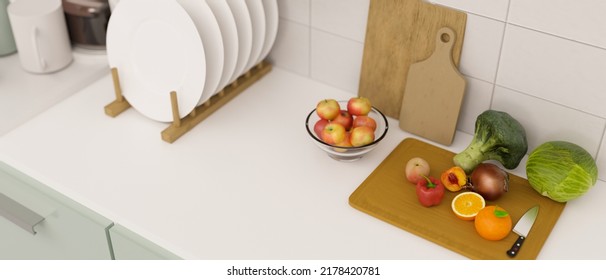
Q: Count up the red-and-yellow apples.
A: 8